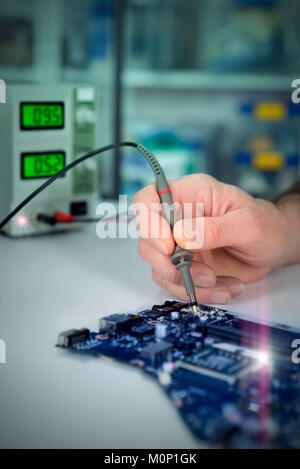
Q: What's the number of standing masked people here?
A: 0